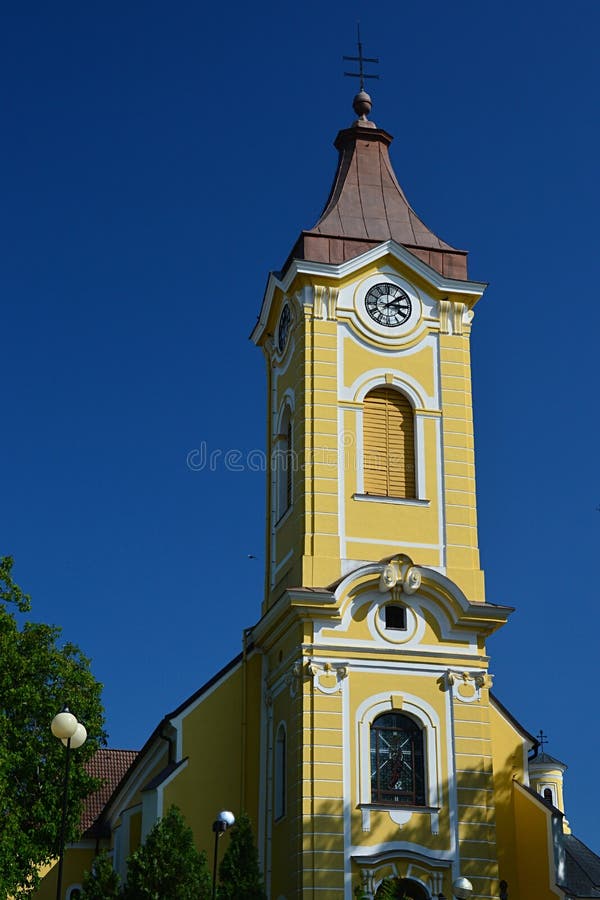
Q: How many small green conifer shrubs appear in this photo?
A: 3